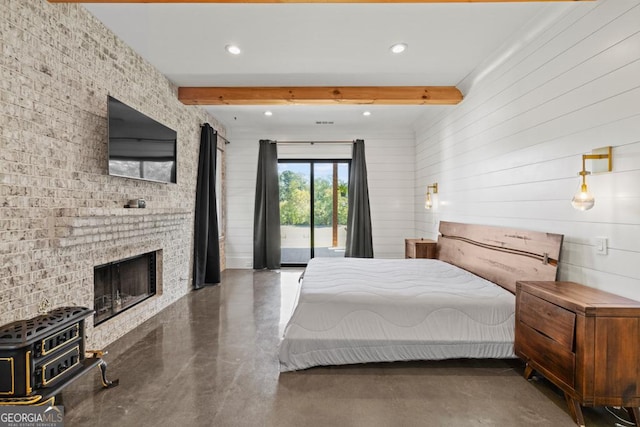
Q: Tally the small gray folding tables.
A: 0